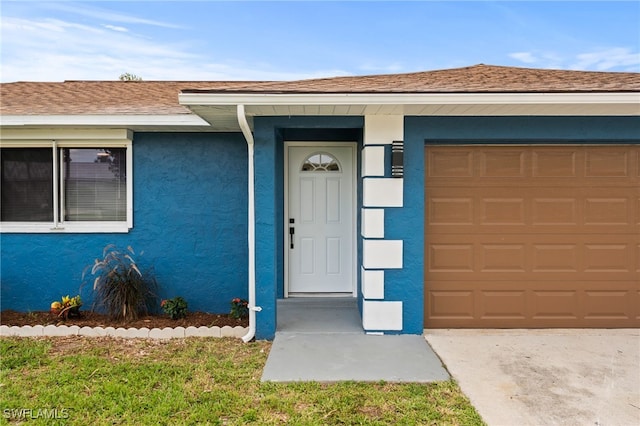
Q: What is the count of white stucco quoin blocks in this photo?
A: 7